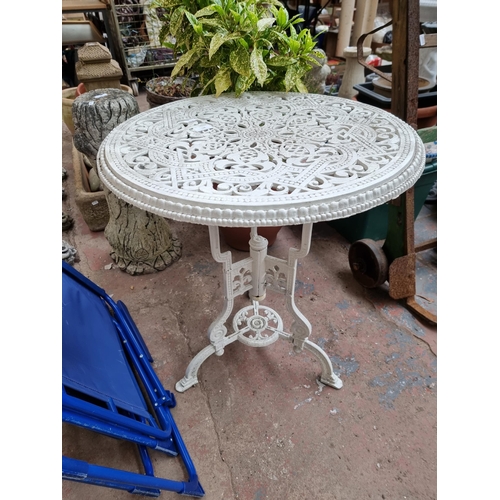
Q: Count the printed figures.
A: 0